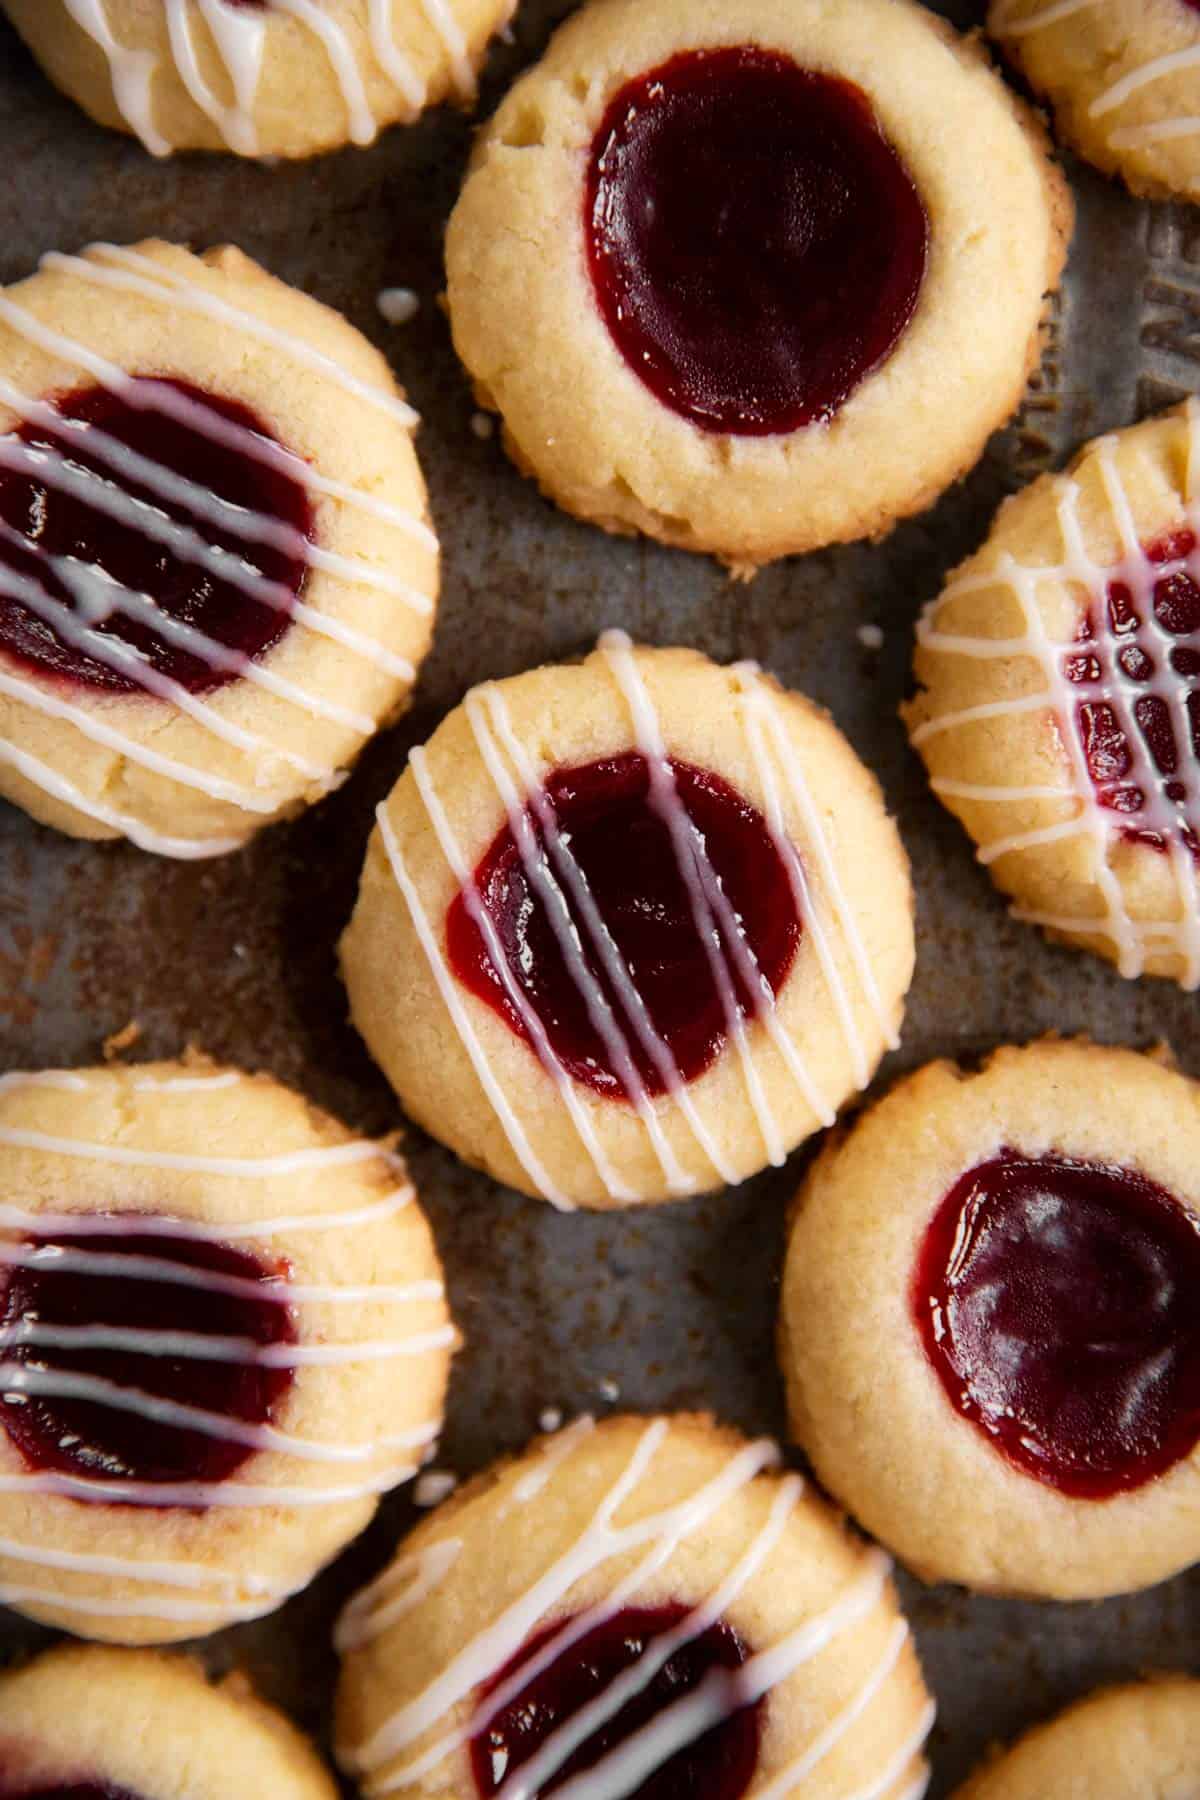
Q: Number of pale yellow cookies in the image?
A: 11